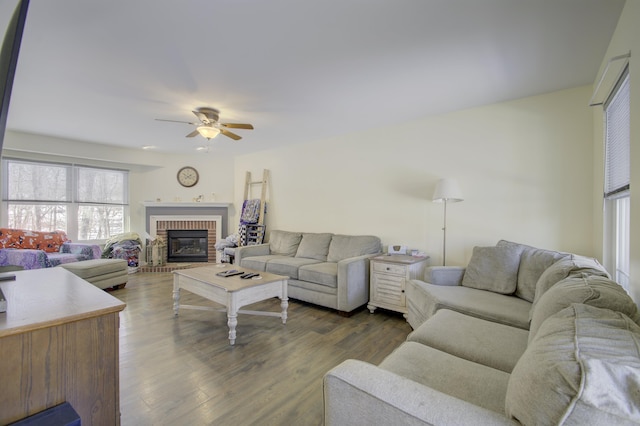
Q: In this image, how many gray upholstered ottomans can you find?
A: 1